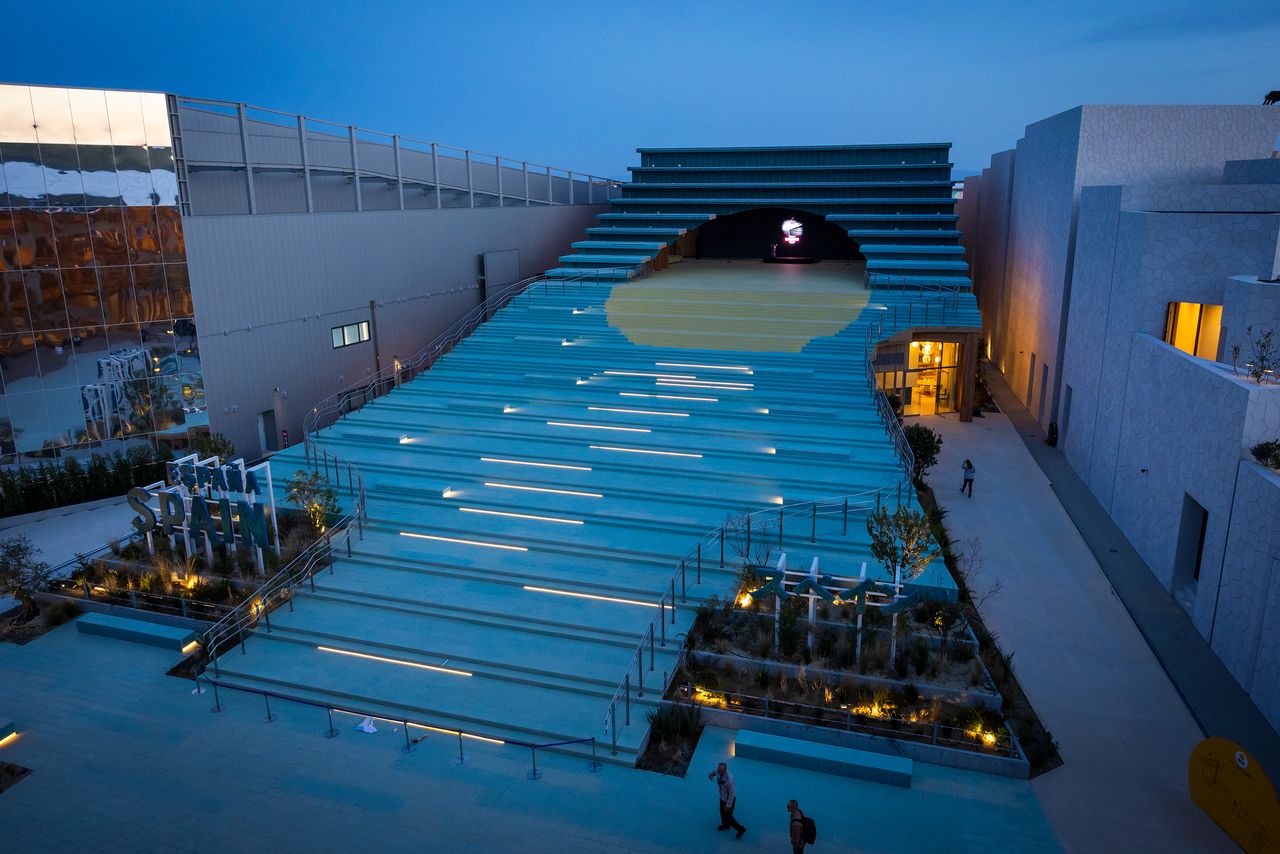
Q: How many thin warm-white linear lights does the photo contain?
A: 15